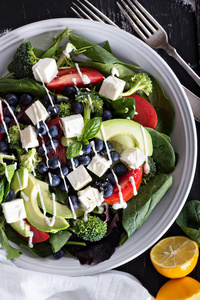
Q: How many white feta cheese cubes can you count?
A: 10